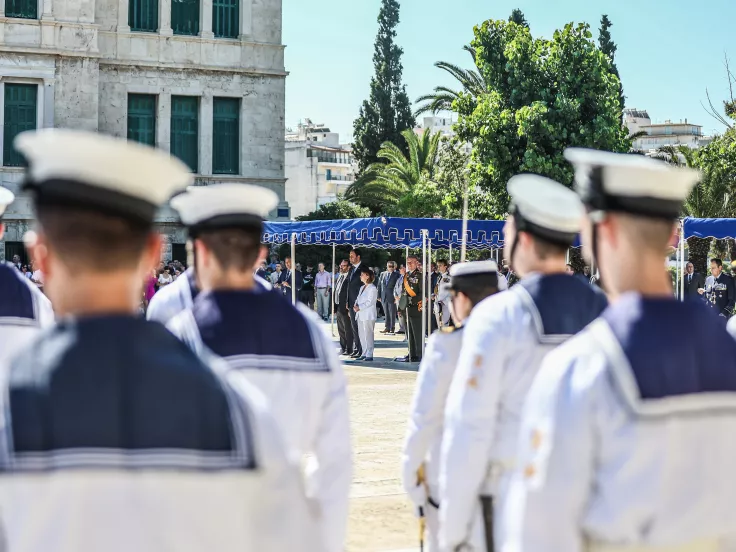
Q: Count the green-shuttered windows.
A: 8